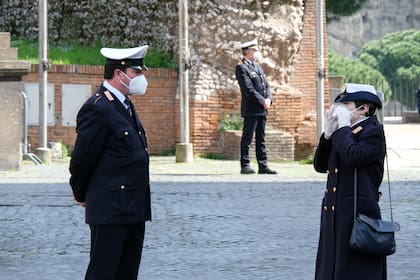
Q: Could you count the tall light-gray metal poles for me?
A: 3